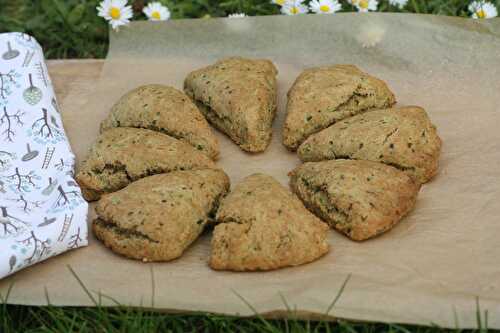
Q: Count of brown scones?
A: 8